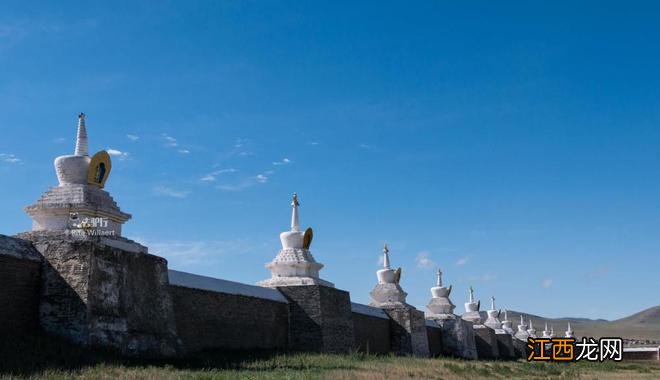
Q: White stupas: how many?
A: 12